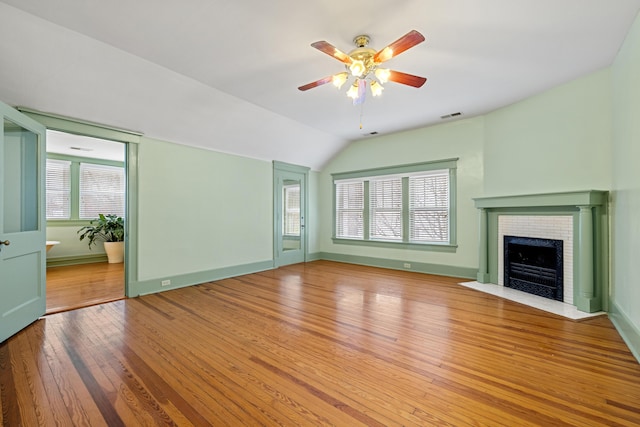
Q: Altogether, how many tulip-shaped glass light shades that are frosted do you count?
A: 5